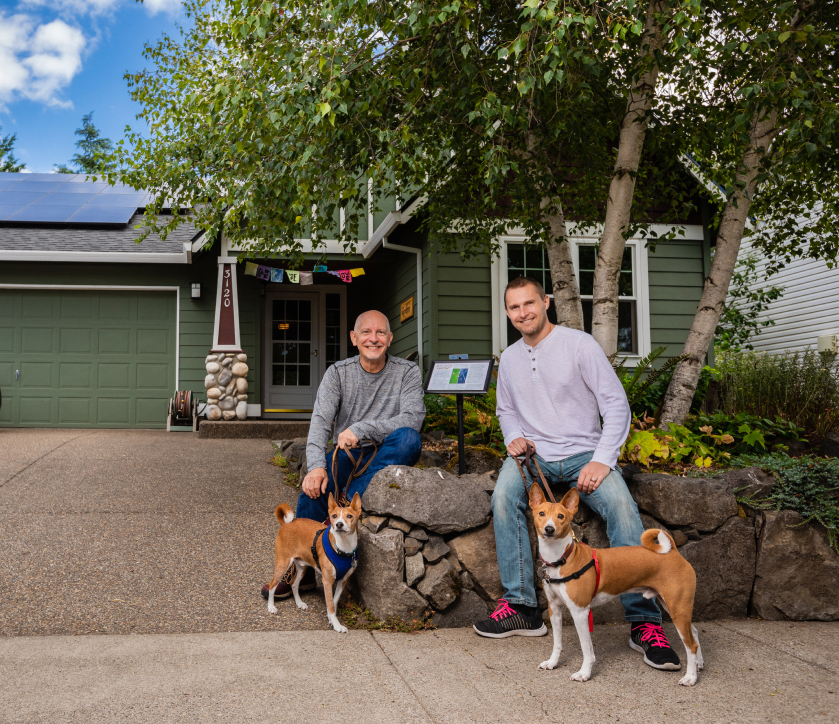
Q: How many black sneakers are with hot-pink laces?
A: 2